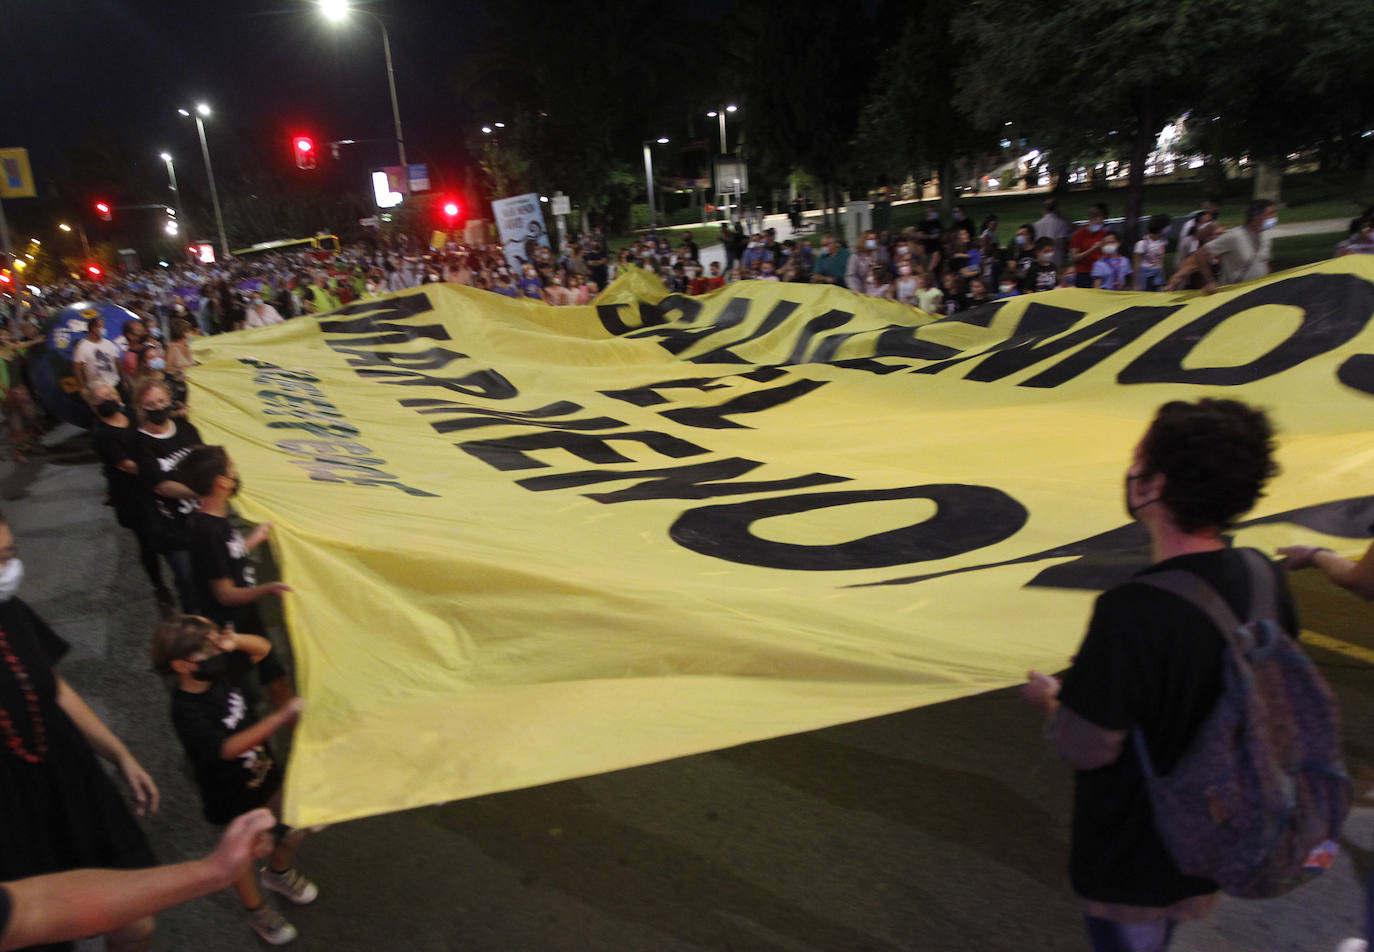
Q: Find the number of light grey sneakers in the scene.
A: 2